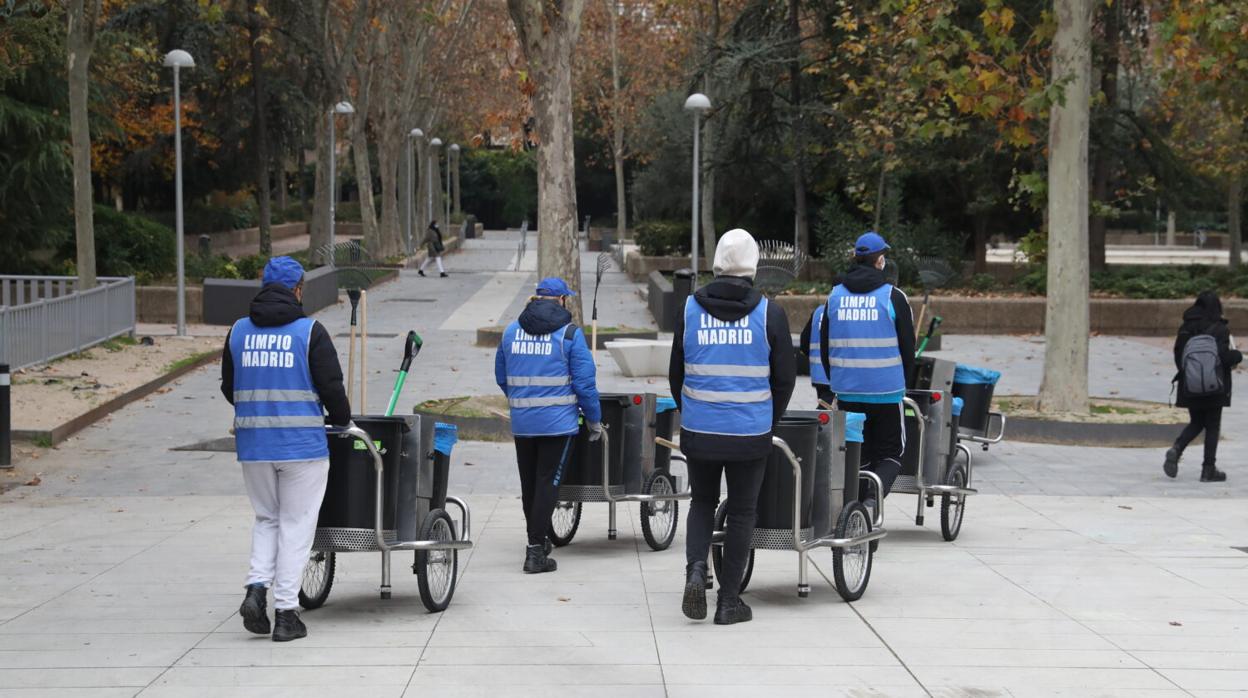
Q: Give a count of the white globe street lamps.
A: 6